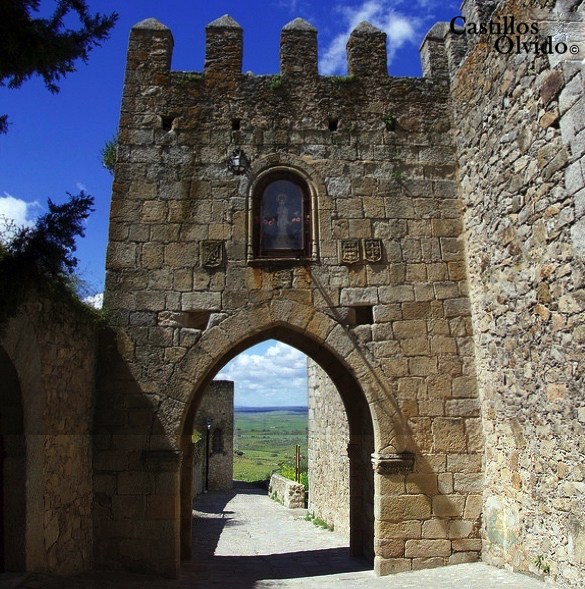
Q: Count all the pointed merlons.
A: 5